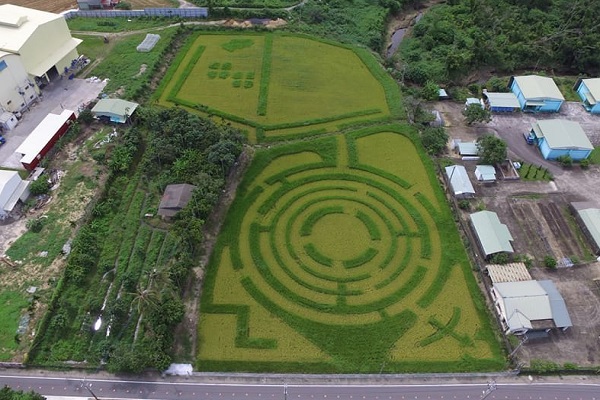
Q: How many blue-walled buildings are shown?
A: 3